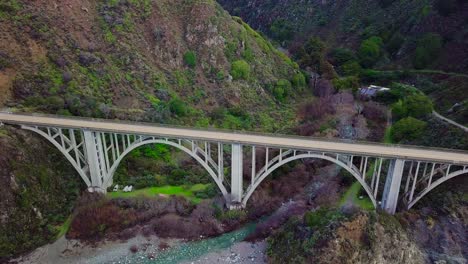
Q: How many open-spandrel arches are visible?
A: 4